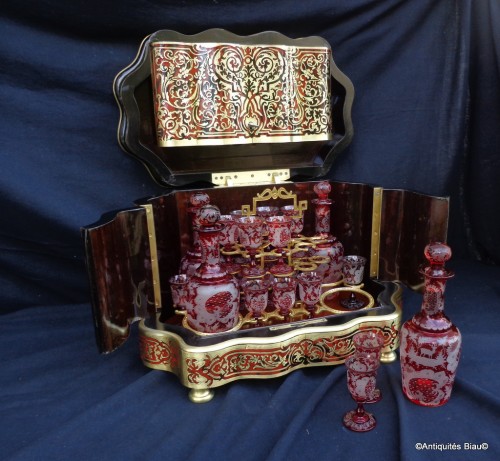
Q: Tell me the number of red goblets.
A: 12